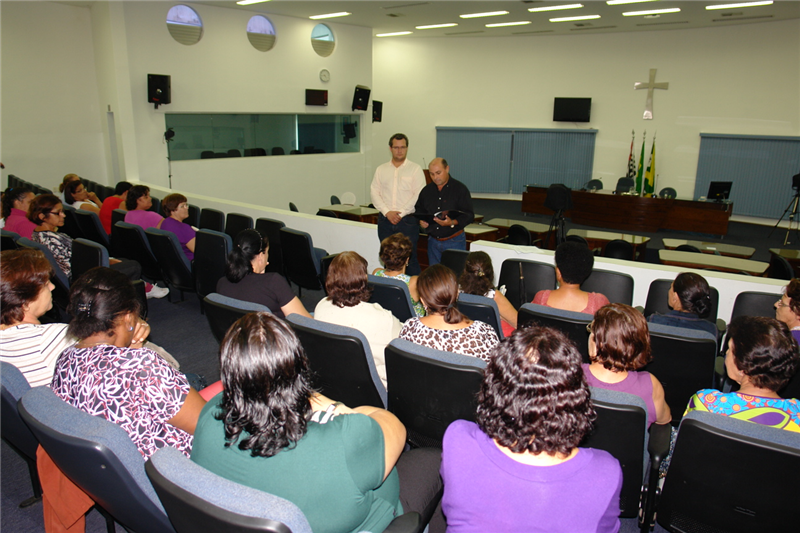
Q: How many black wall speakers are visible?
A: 3